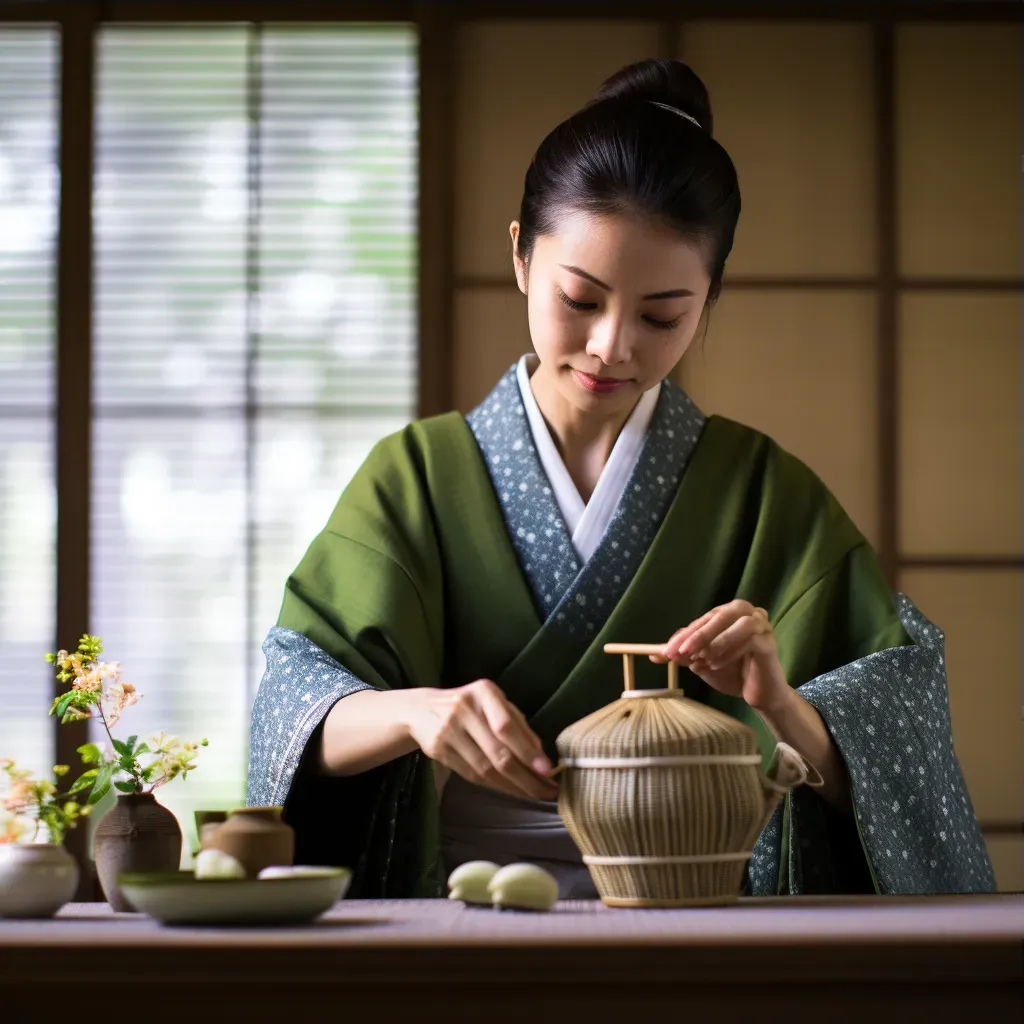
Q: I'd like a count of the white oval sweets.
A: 2